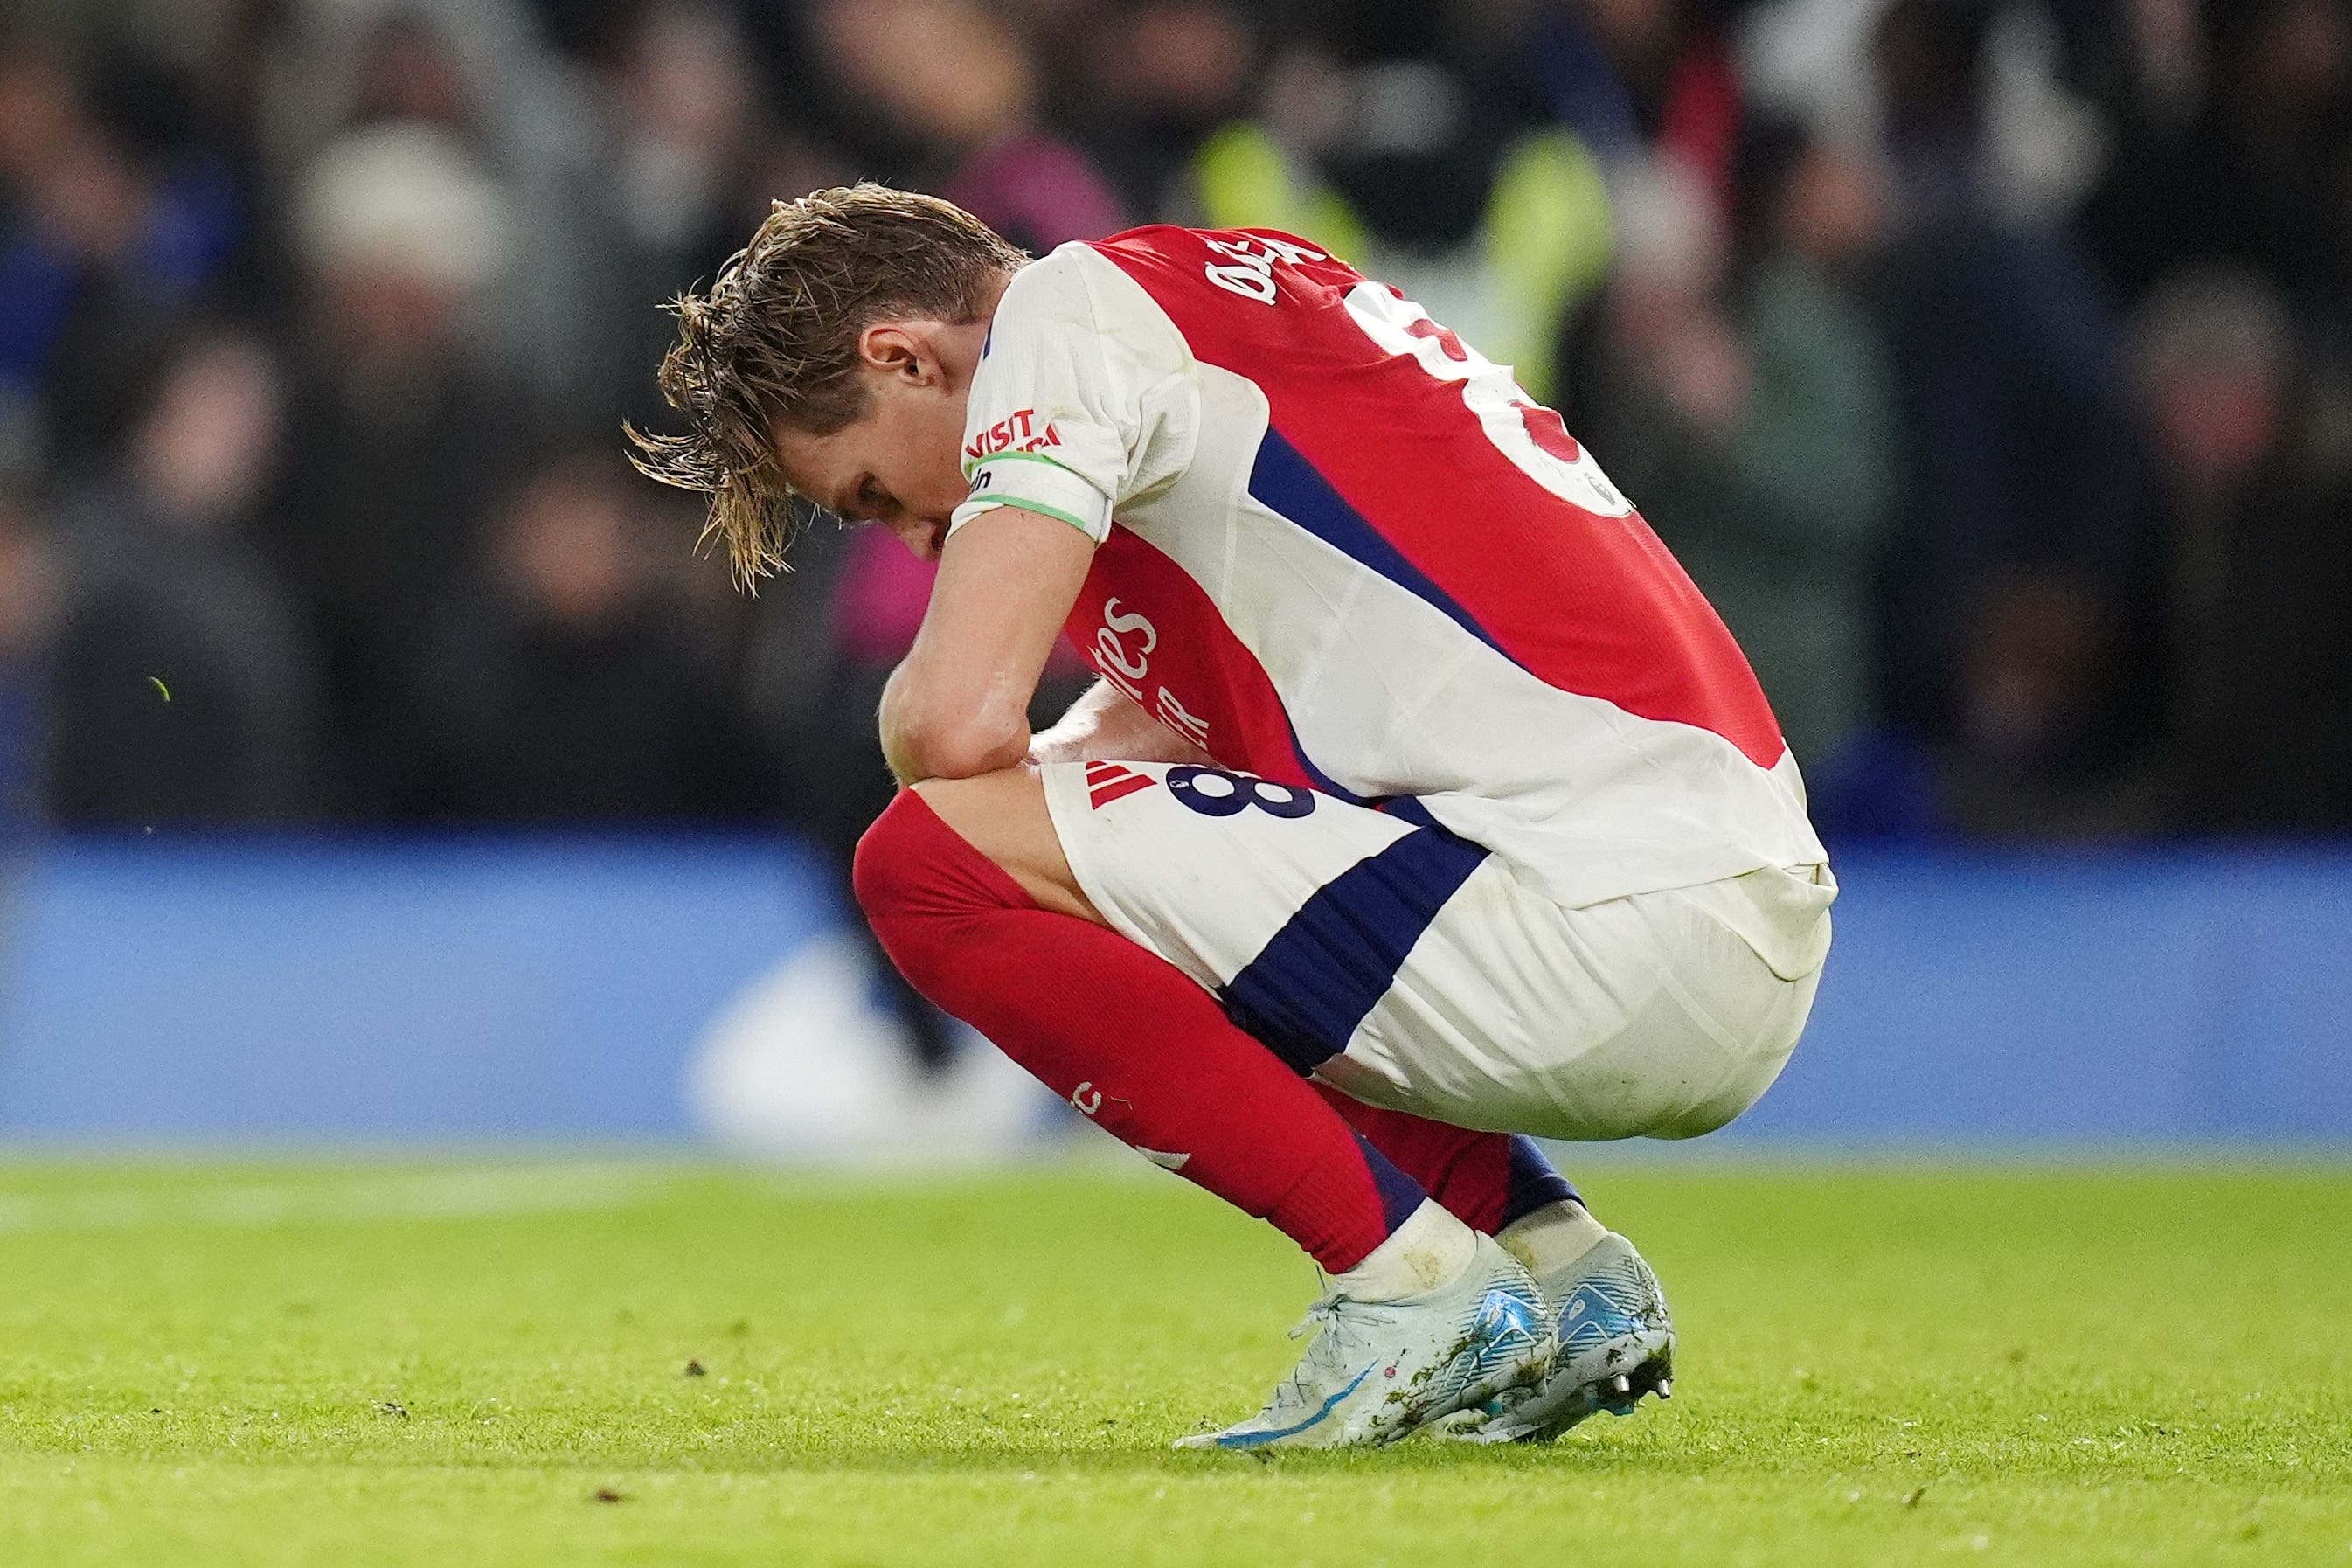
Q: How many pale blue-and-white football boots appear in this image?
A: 2